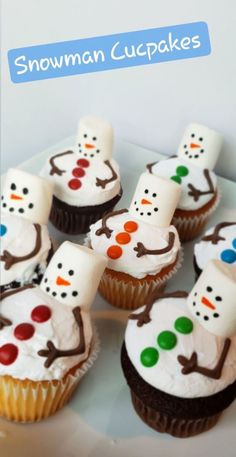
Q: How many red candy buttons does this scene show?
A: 6